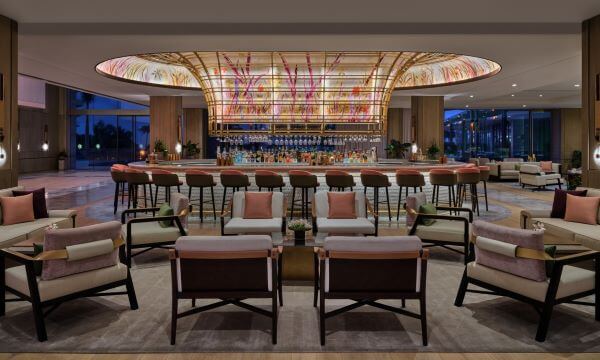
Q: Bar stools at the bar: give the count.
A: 13